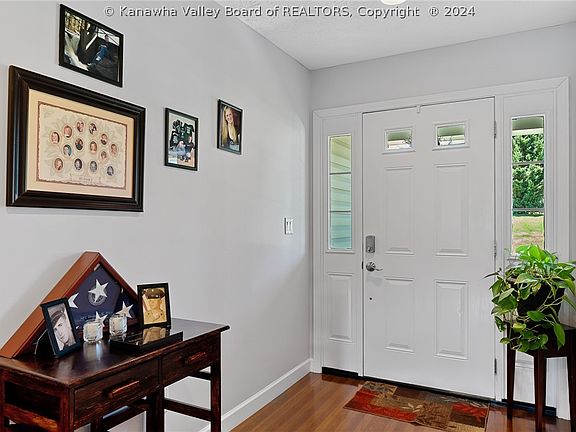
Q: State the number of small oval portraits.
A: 14